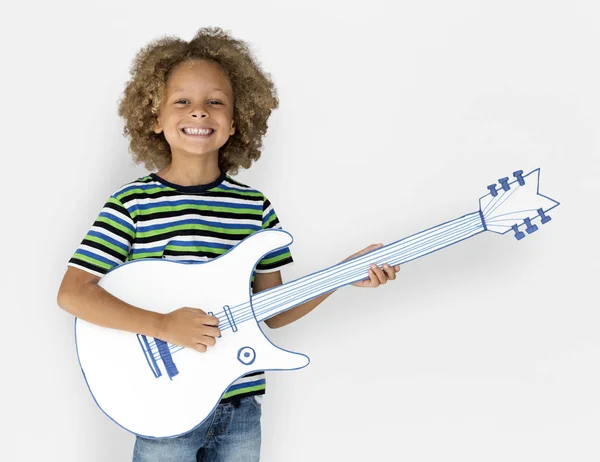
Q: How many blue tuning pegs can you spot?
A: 6